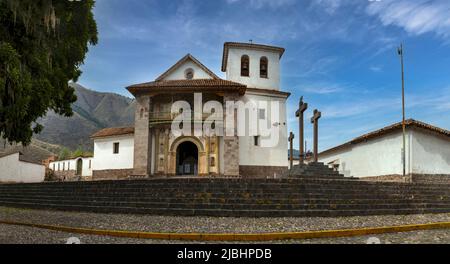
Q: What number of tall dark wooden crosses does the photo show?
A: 3